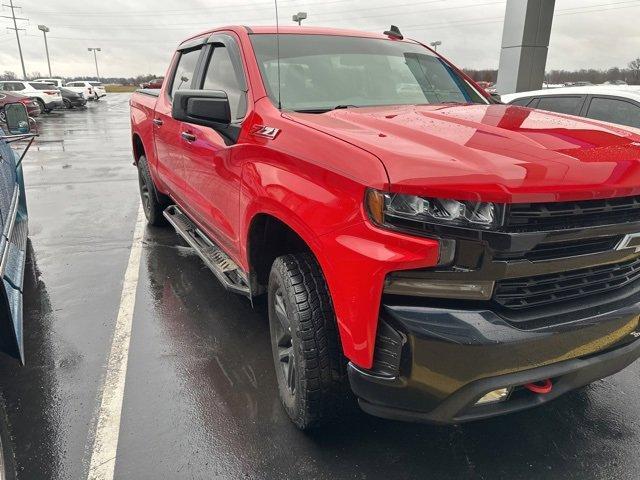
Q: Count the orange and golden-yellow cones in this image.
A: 0